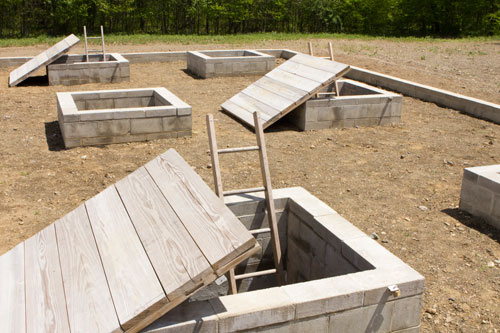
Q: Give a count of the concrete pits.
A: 6